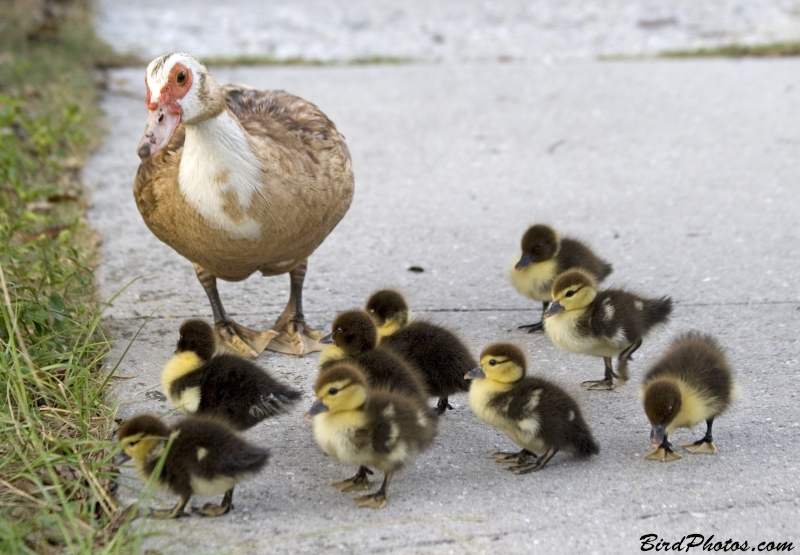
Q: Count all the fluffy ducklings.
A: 9